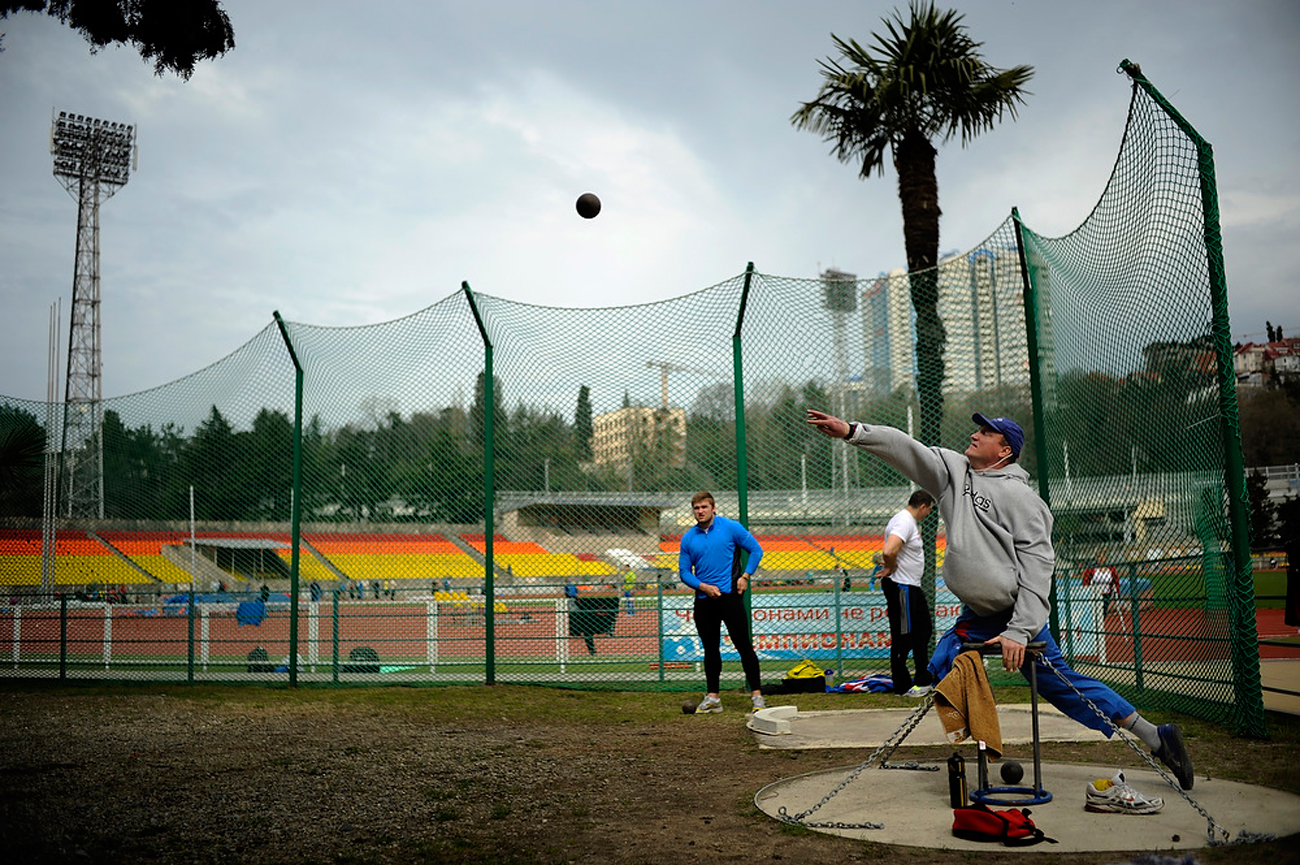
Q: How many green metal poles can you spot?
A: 5